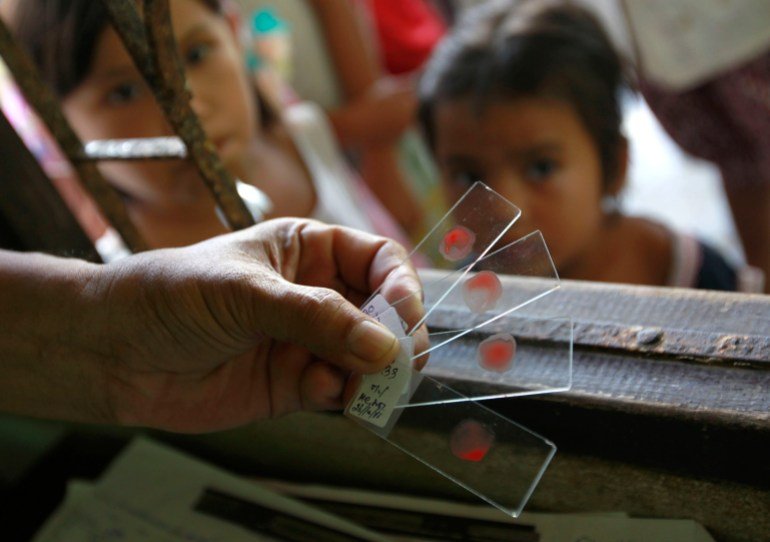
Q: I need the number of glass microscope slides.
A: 4